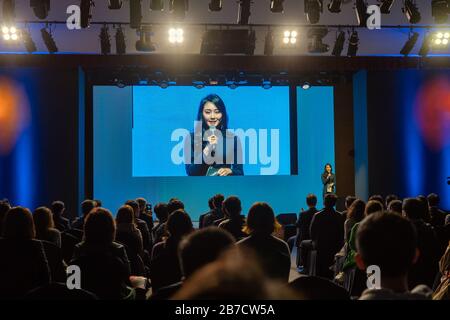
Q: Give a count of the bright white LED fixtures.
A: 4